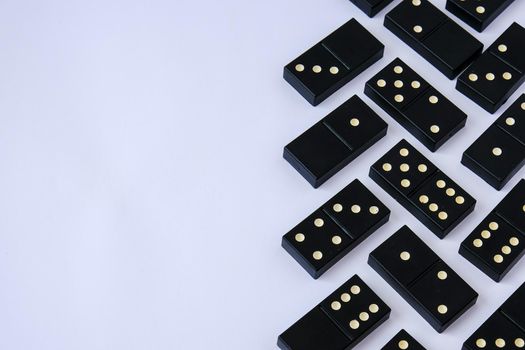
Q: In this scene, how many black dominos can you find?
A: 15